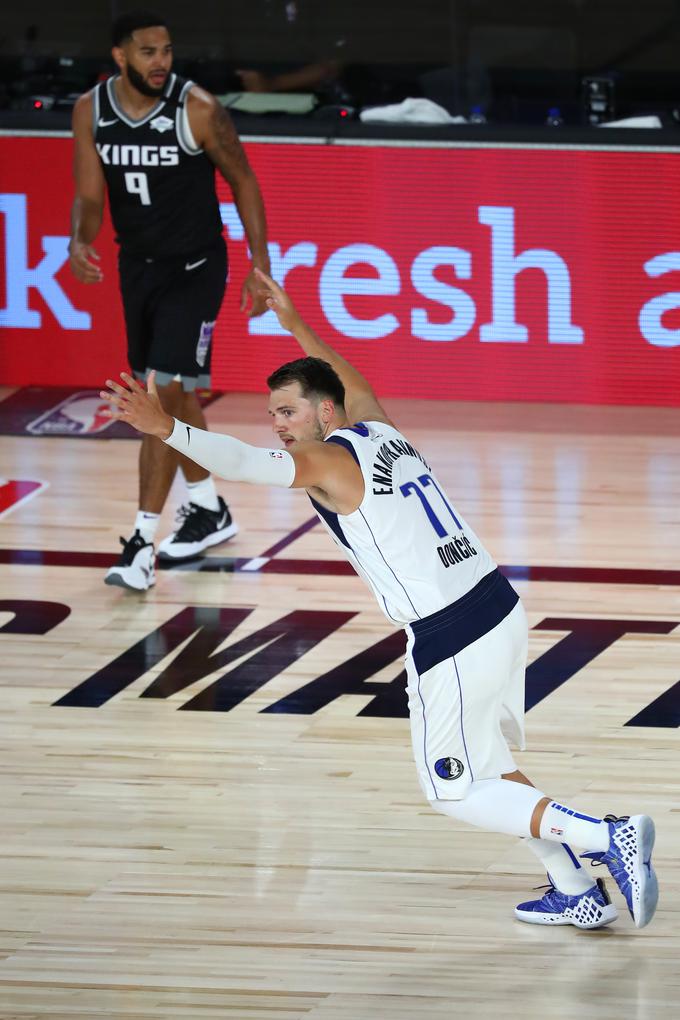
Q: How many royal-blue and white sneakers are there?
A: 2